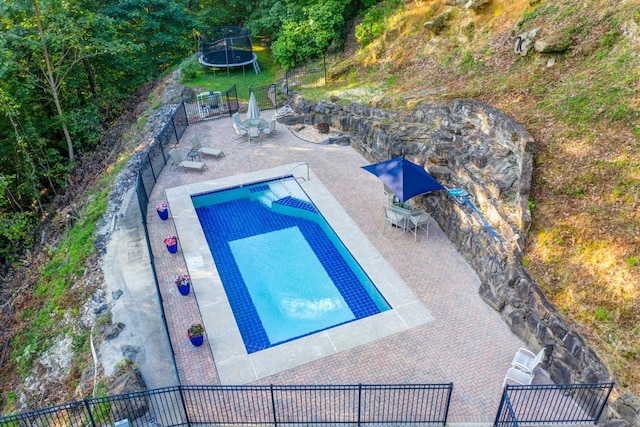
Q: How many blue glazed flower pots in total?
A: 4